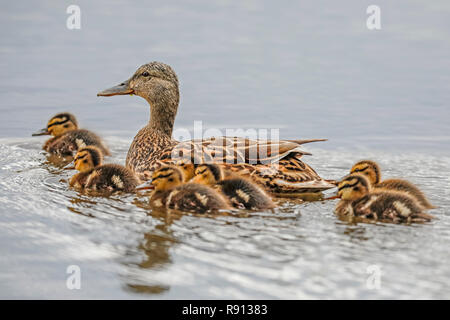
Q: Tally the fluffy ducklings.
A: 7